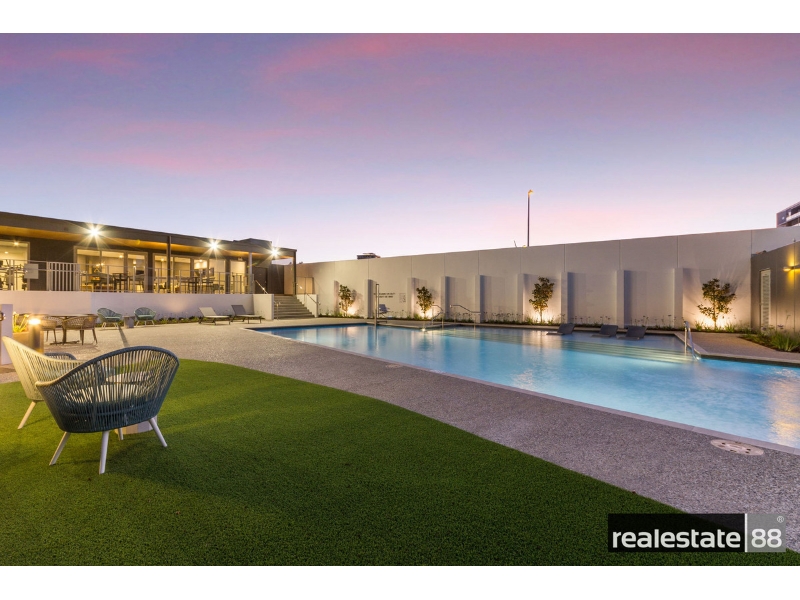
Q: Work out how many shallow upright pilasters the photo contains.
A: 9